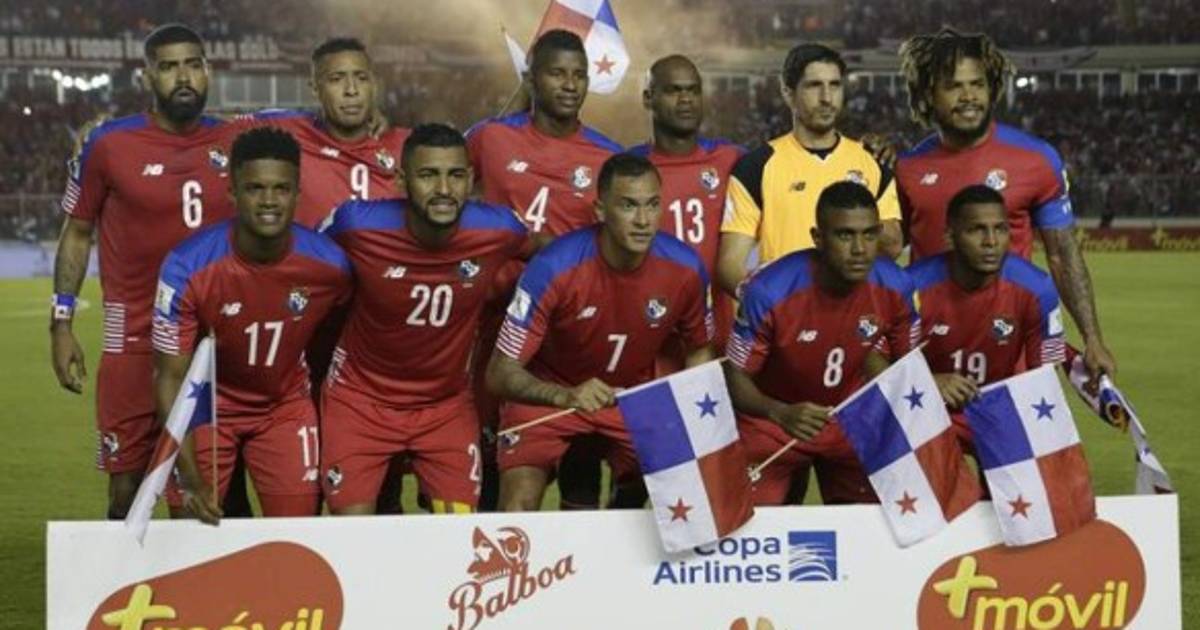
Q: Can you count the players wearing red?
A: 10